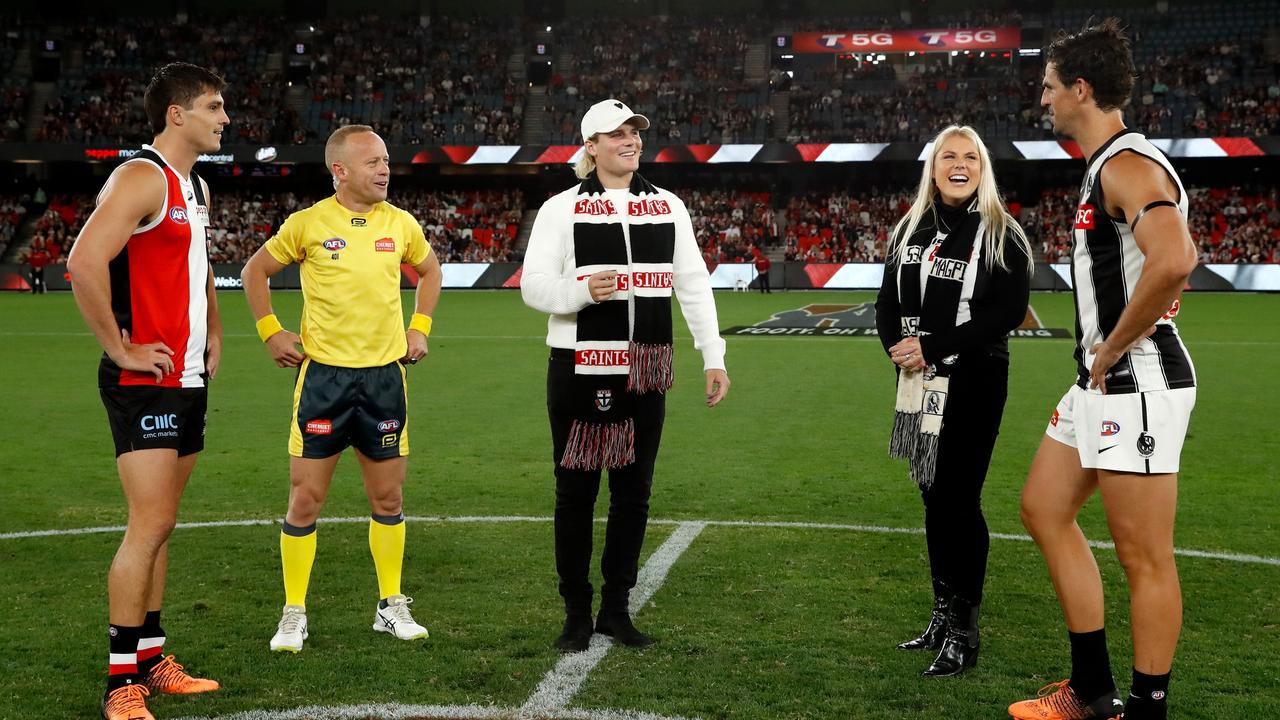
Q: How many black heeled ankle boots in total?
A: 2